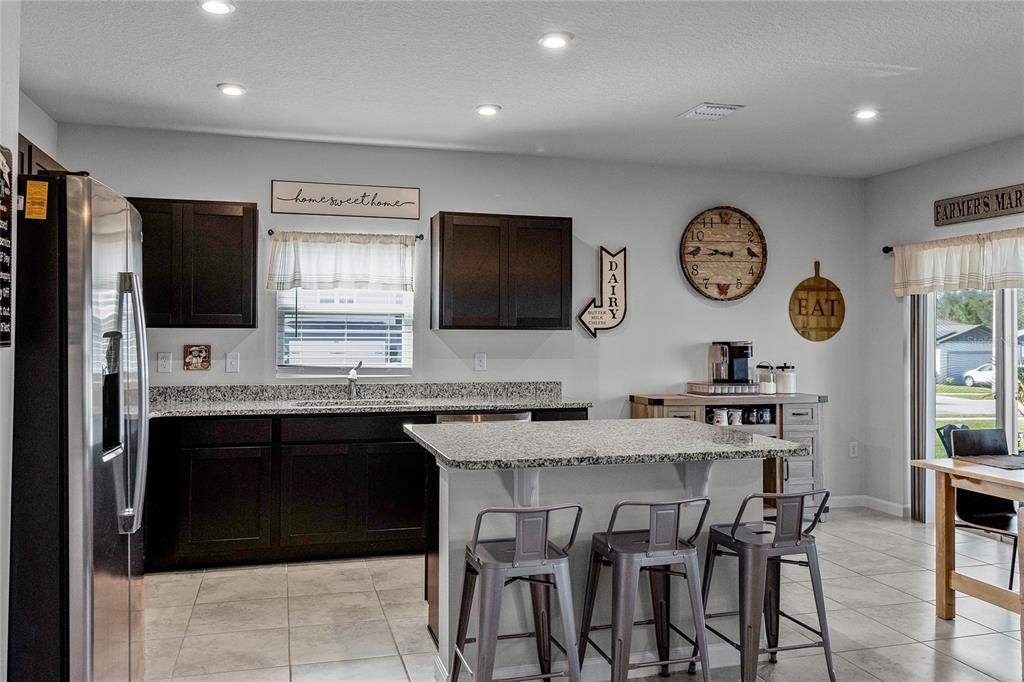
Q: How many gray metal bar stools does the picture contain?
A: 3